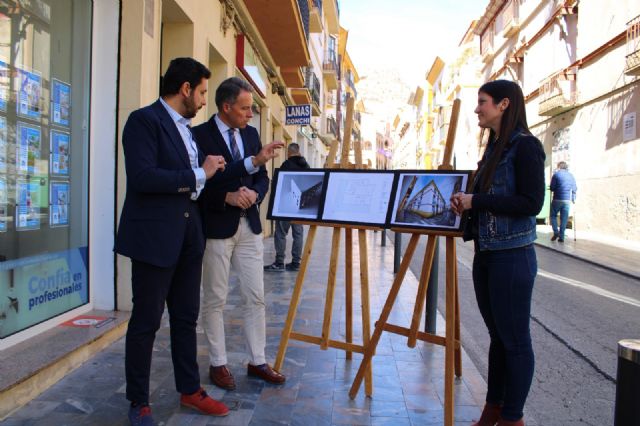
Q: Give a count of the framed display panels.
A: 3